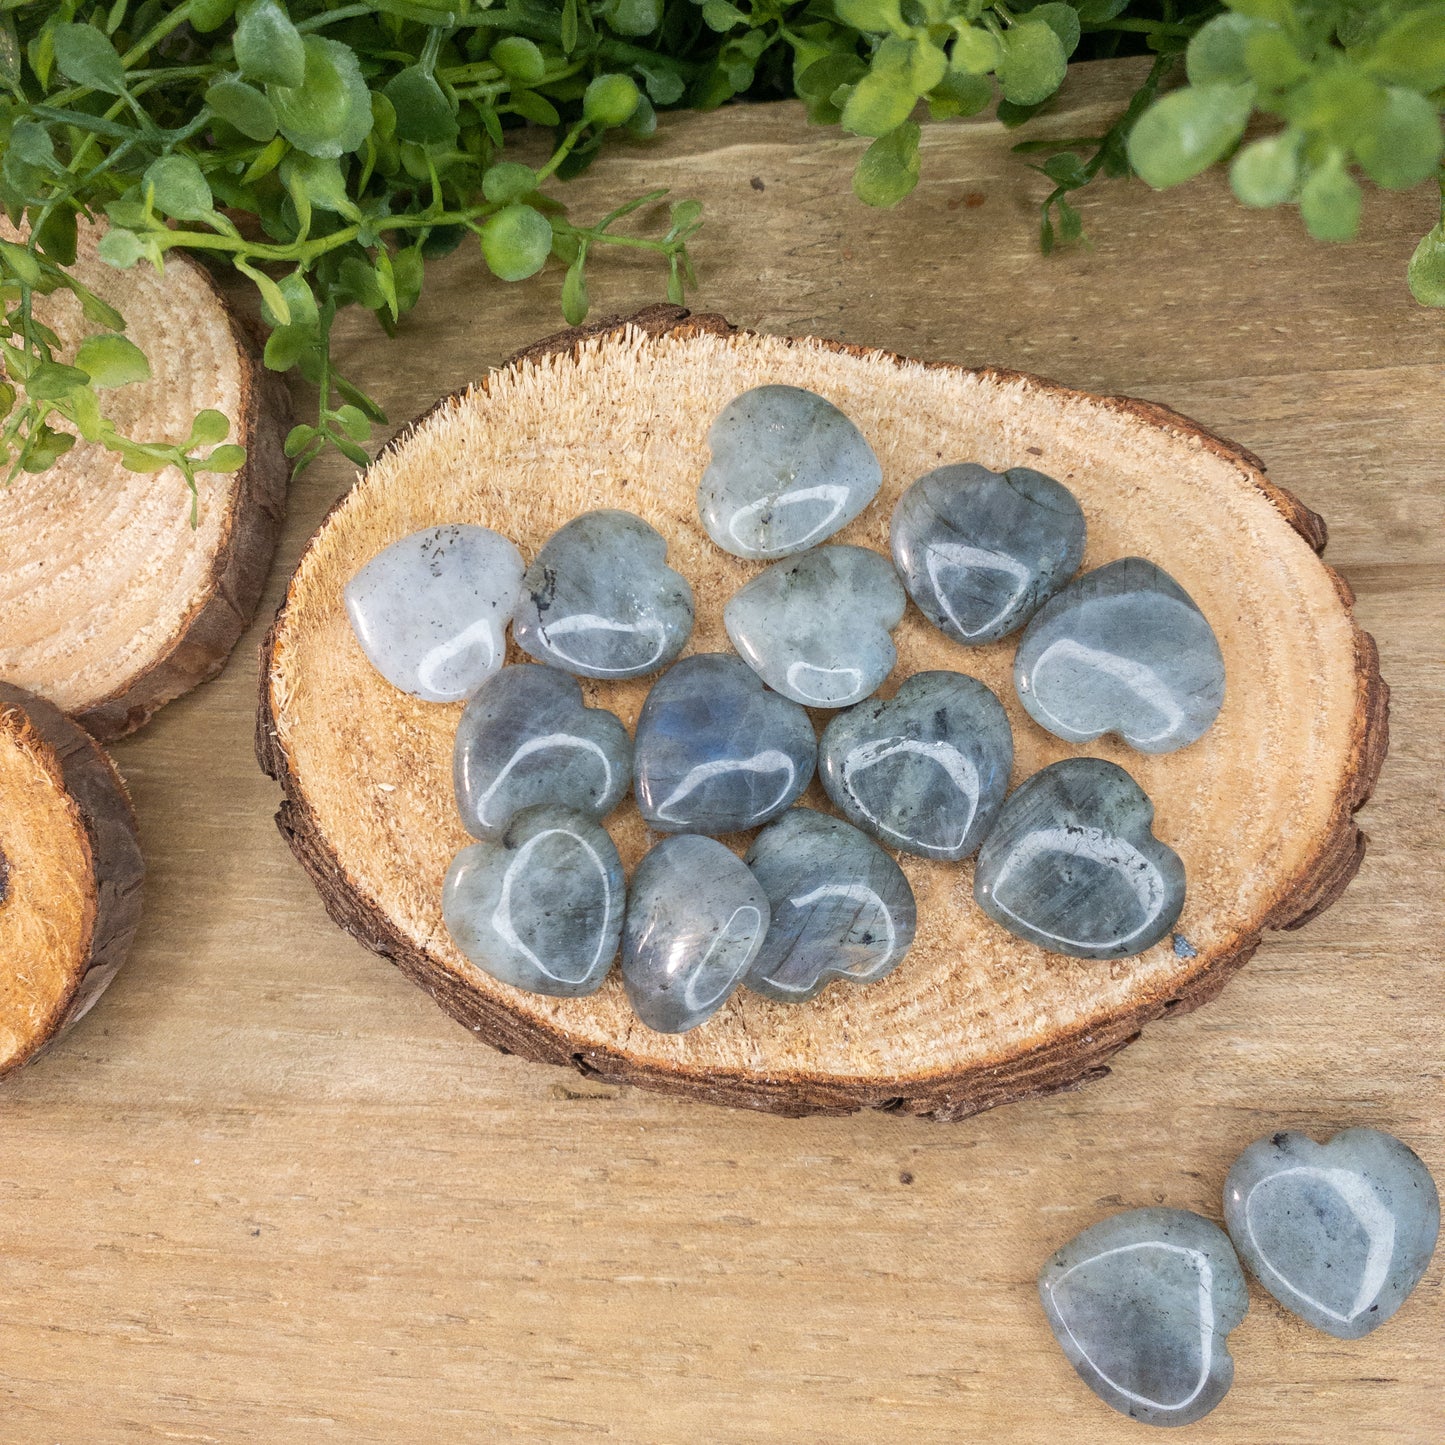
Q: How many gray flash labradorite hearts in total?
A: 15